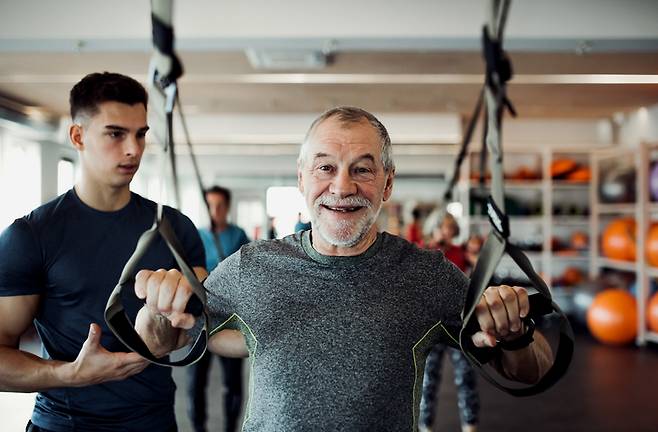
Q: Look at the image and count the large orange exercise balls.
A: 4